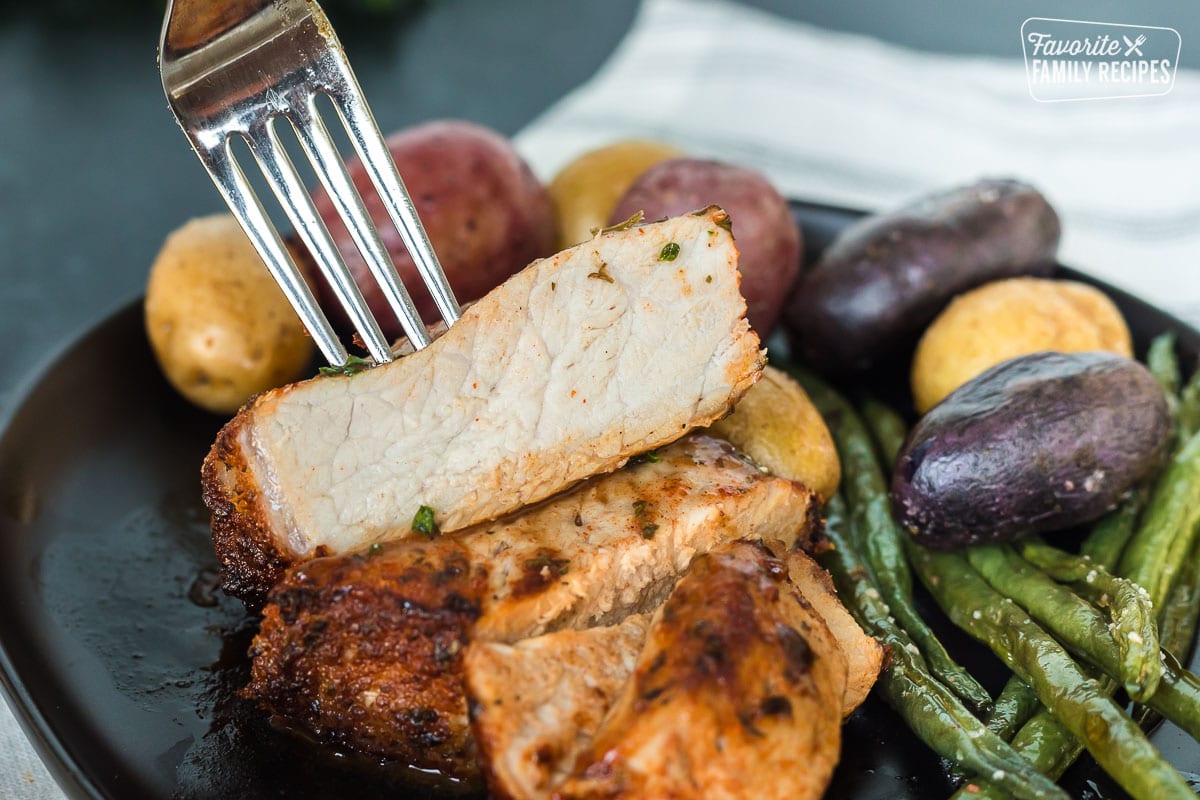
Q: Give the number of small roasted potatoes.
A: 8